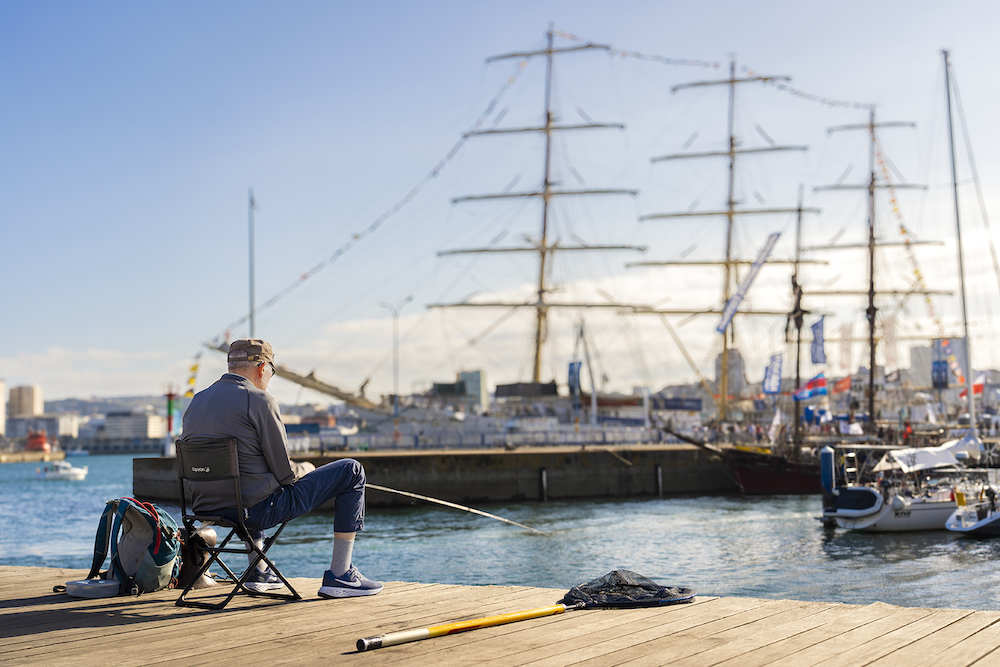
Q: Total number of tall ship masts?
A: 3